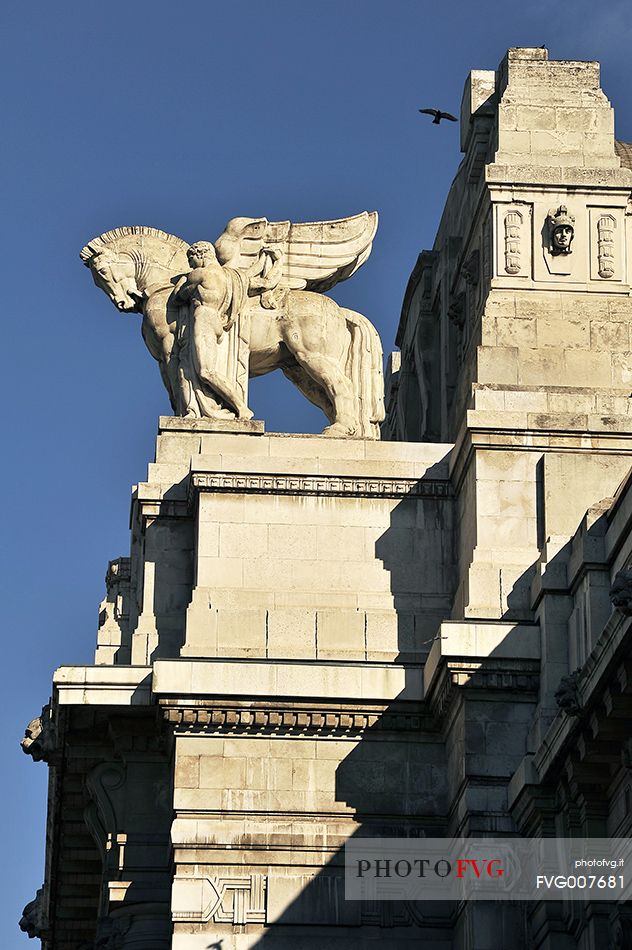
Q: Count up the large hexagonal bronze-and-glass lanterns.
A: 0